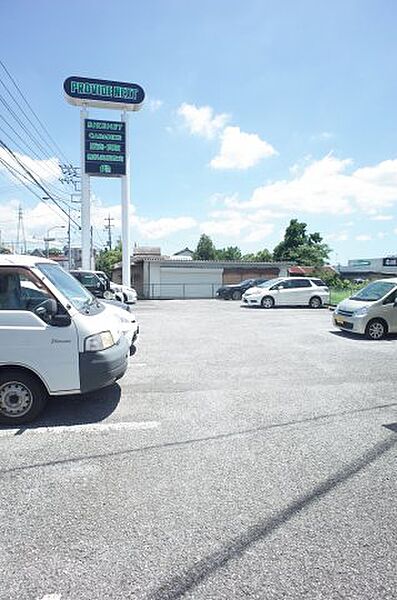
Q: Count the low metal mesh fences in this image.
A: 1